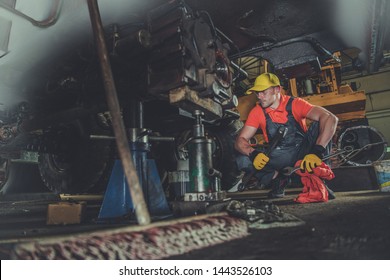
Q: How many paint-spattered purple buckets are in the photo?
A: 0